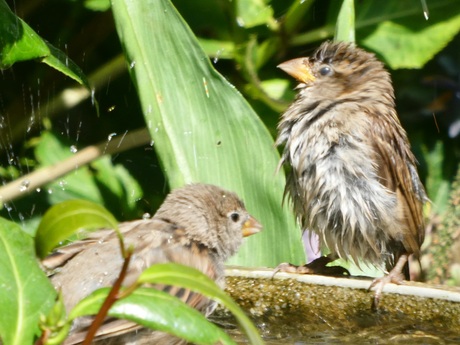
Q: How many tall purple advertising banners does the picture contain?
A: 0